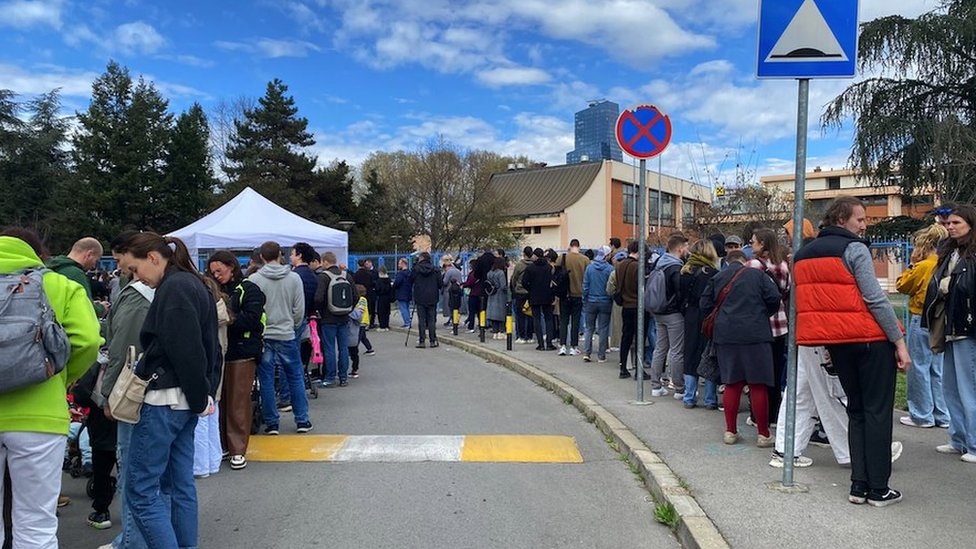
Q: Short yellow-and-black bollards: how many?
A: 3